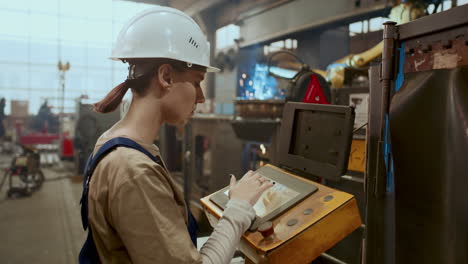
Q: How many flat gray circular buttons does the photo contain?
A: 3